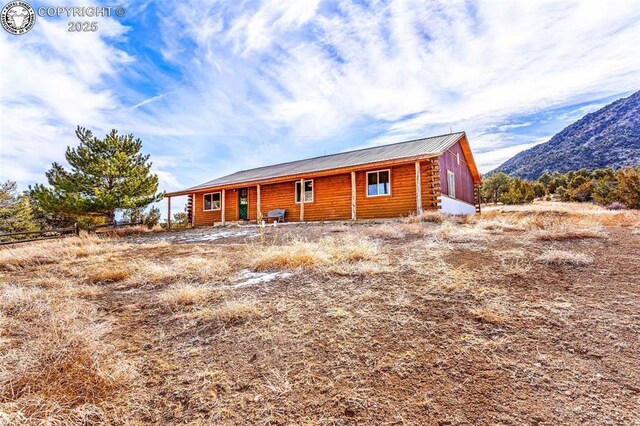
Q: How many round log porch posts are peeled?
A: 7